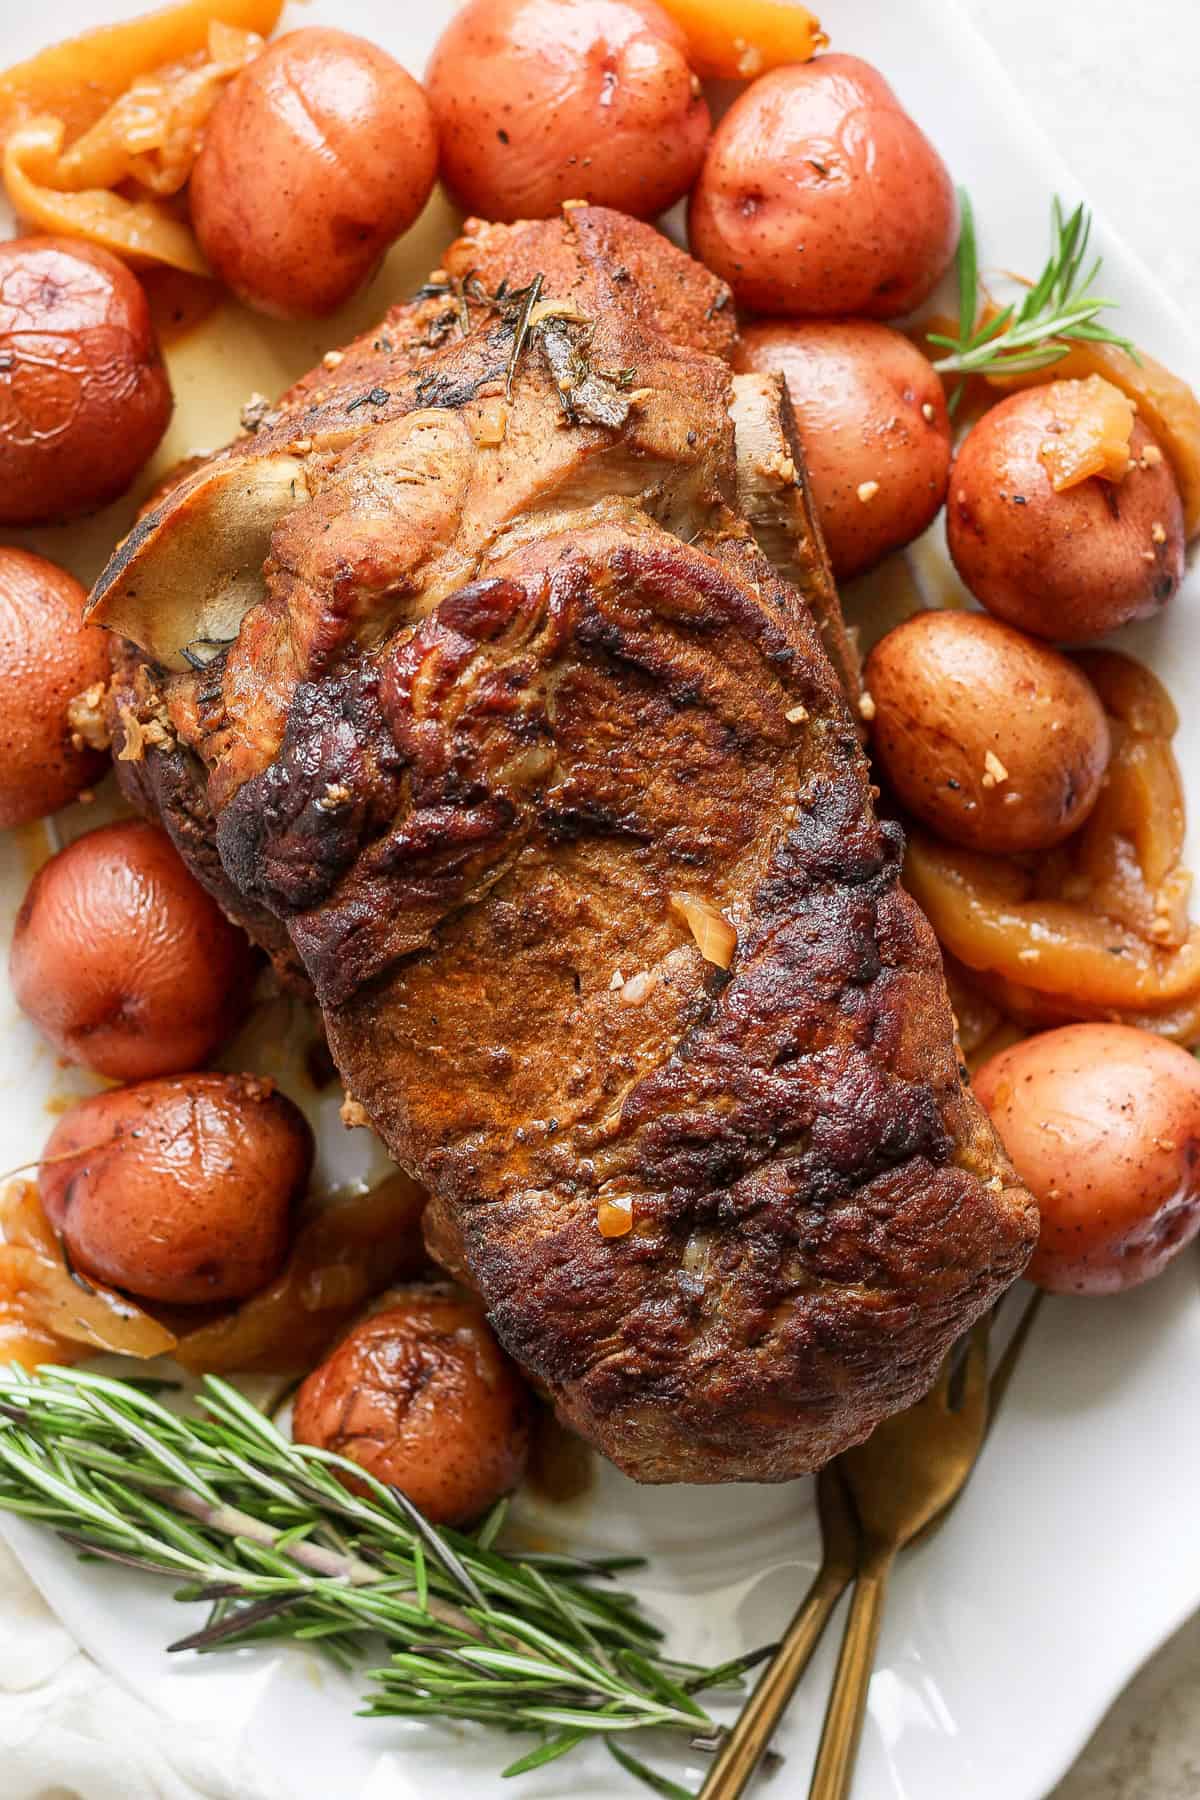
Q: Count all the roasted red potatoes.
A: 12